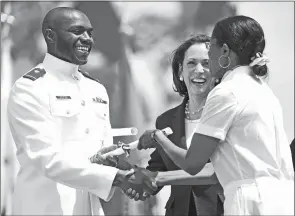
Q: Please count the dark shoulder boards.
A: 2